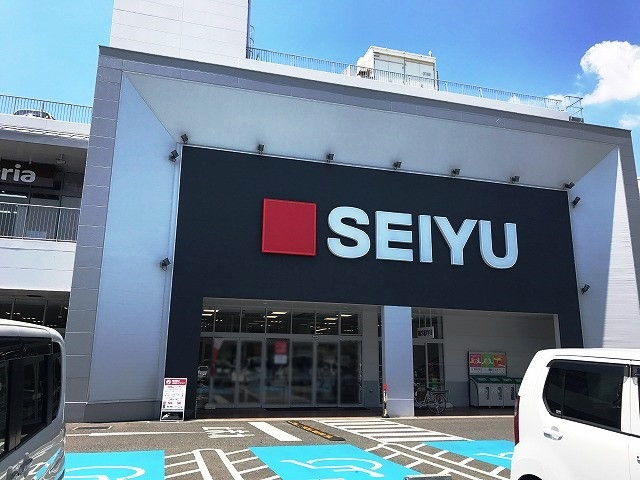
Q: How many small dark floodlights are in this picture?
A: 11